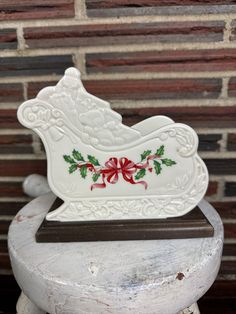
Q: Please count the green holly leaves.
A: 11